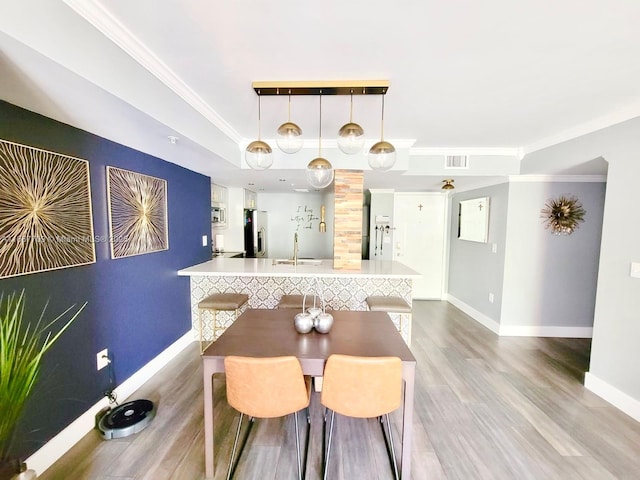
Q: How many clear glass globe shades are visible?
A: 5